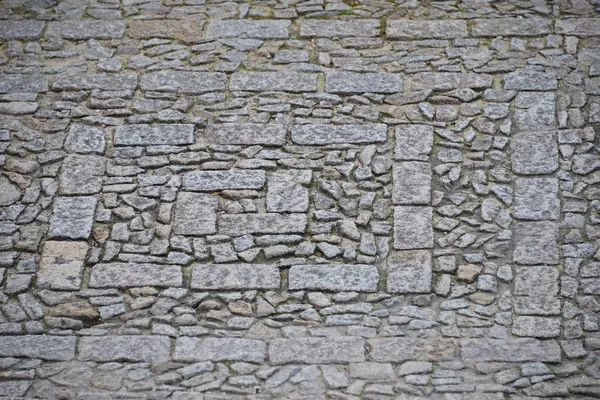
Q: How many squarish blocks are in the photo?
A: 15